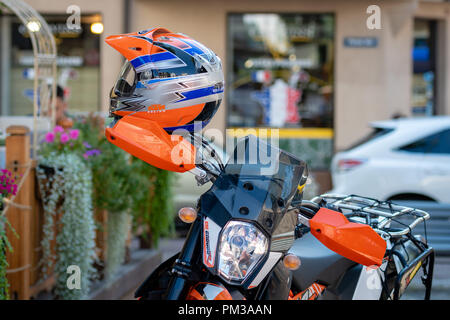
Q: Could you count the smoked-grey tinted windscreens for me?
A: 1